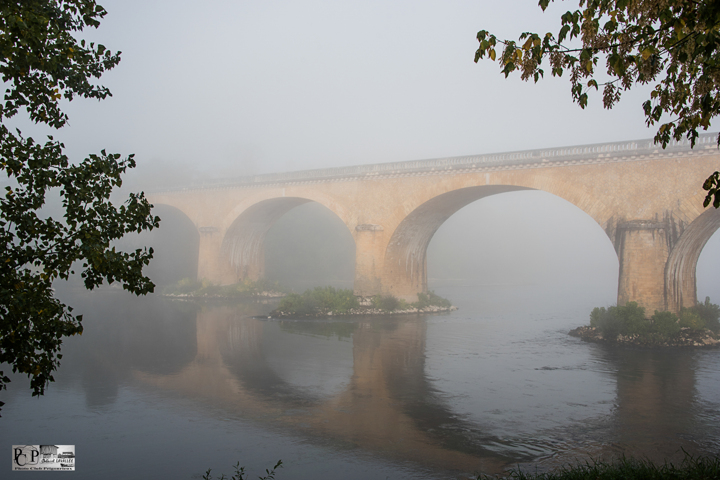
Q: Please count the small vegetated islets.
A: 3